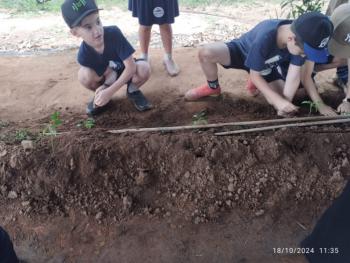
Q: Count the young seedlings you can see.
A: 4